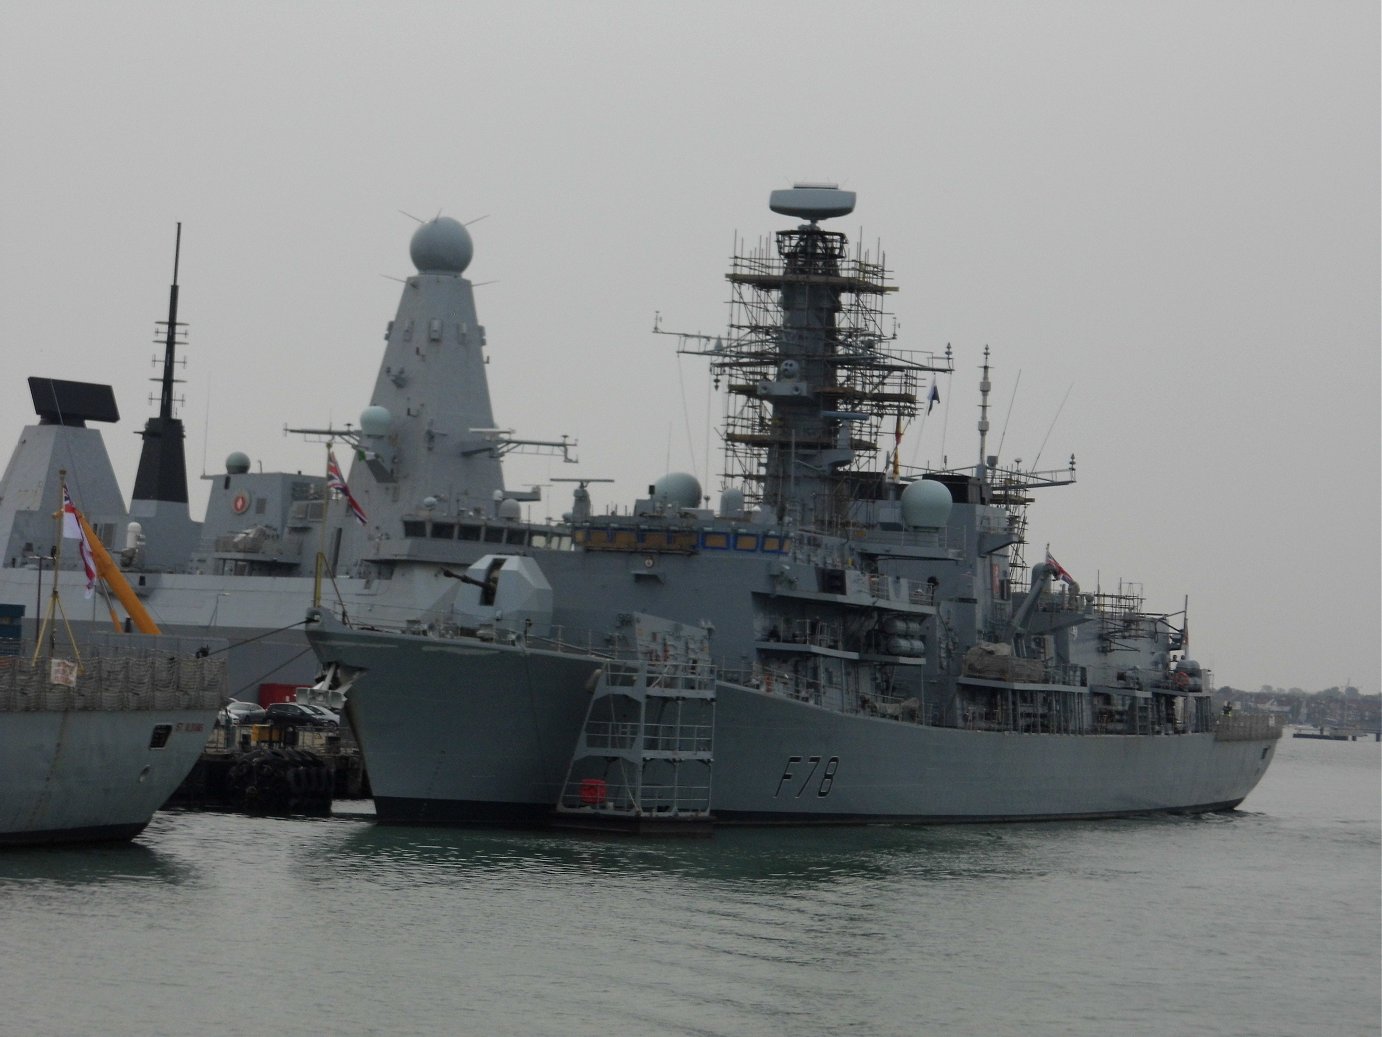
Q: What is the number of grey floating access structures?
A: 1